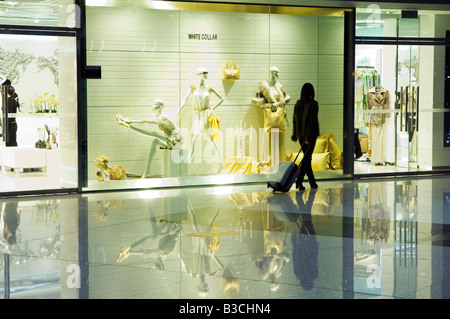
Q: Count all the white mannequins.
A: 3